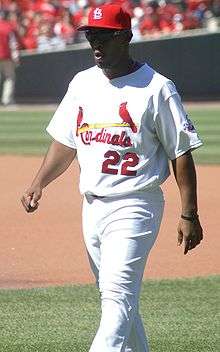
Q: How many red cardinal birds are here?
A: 2